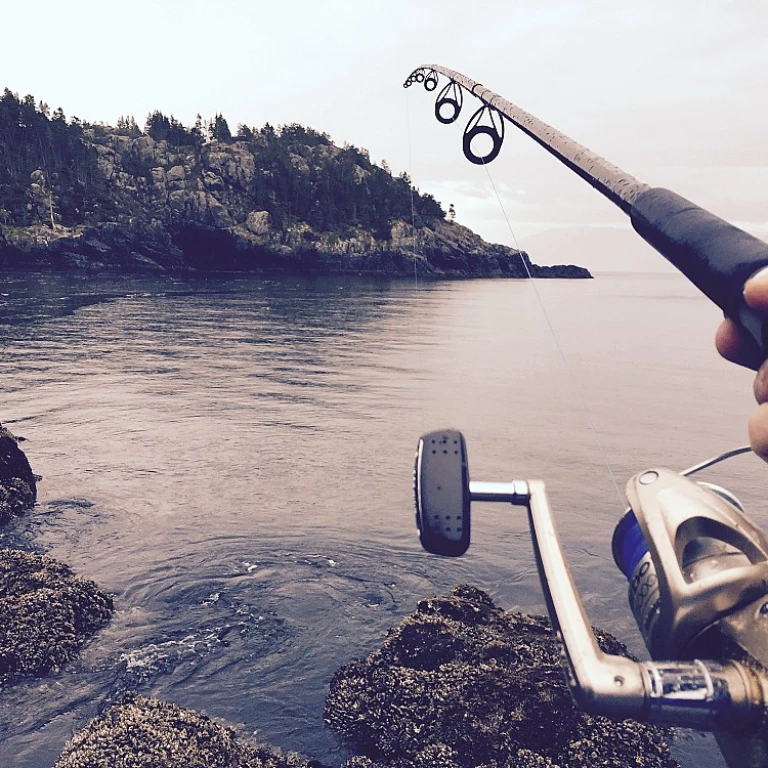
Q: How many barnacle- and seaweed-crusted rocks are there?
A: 4